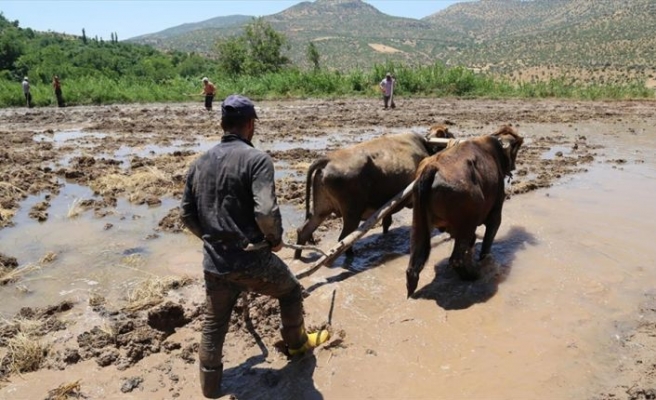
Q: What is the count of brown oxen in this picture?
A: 2